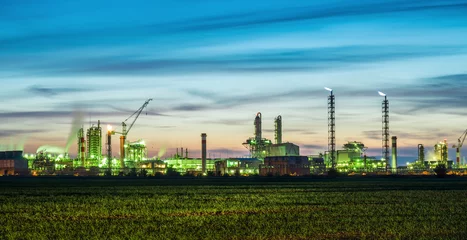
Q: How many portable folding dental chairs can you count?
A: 0